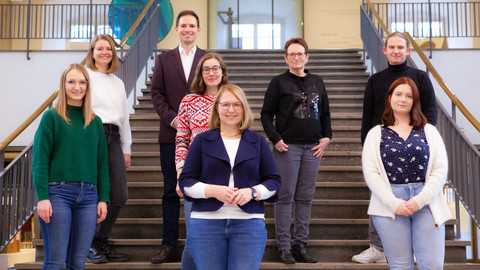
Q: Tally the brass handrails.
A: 2